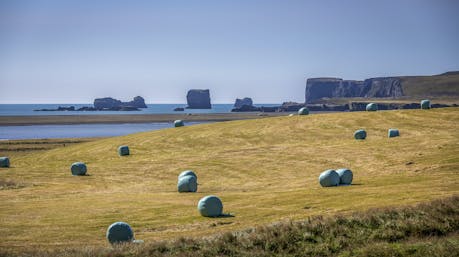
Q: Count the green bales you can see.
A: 15